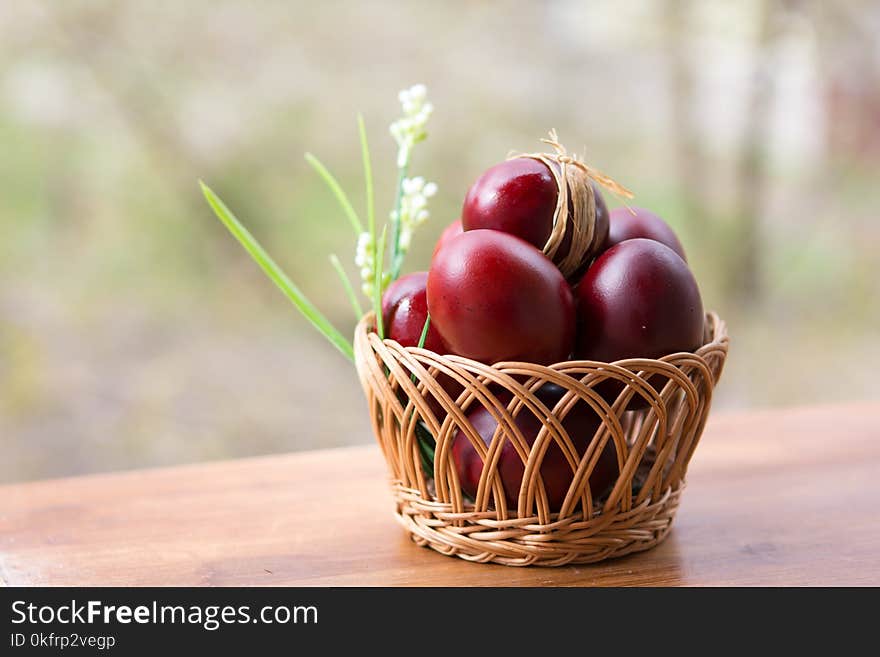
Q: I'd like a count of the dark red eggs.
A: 7